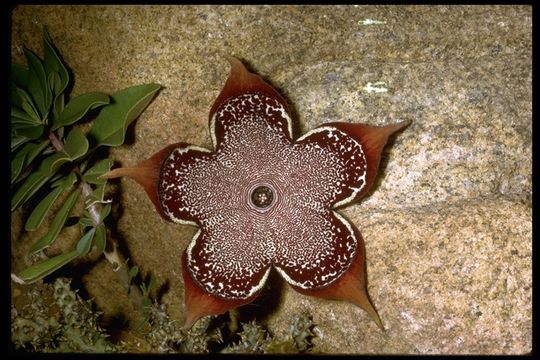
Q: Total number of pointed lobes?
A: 5